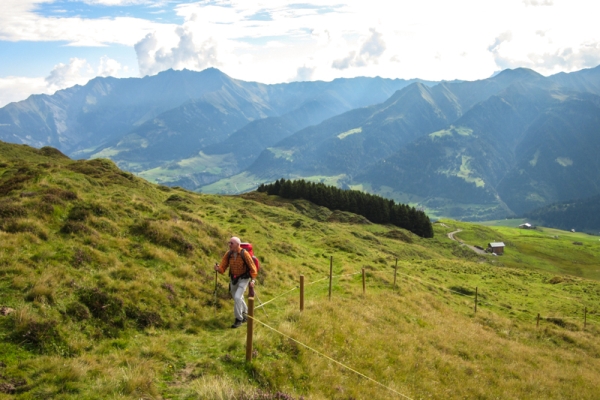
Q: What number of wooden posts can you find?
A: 8